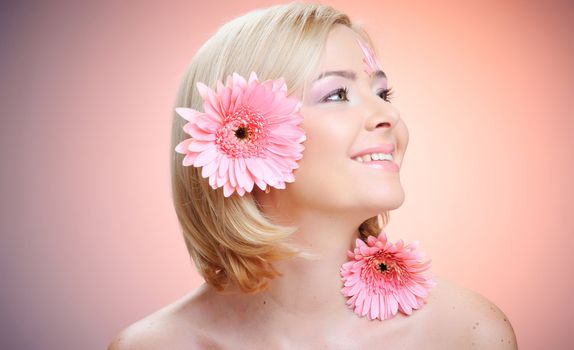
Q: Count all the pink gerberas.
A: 2